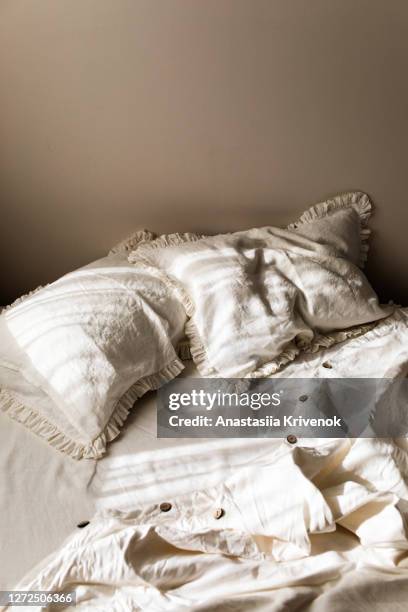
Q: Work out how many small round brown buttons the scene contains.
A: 6